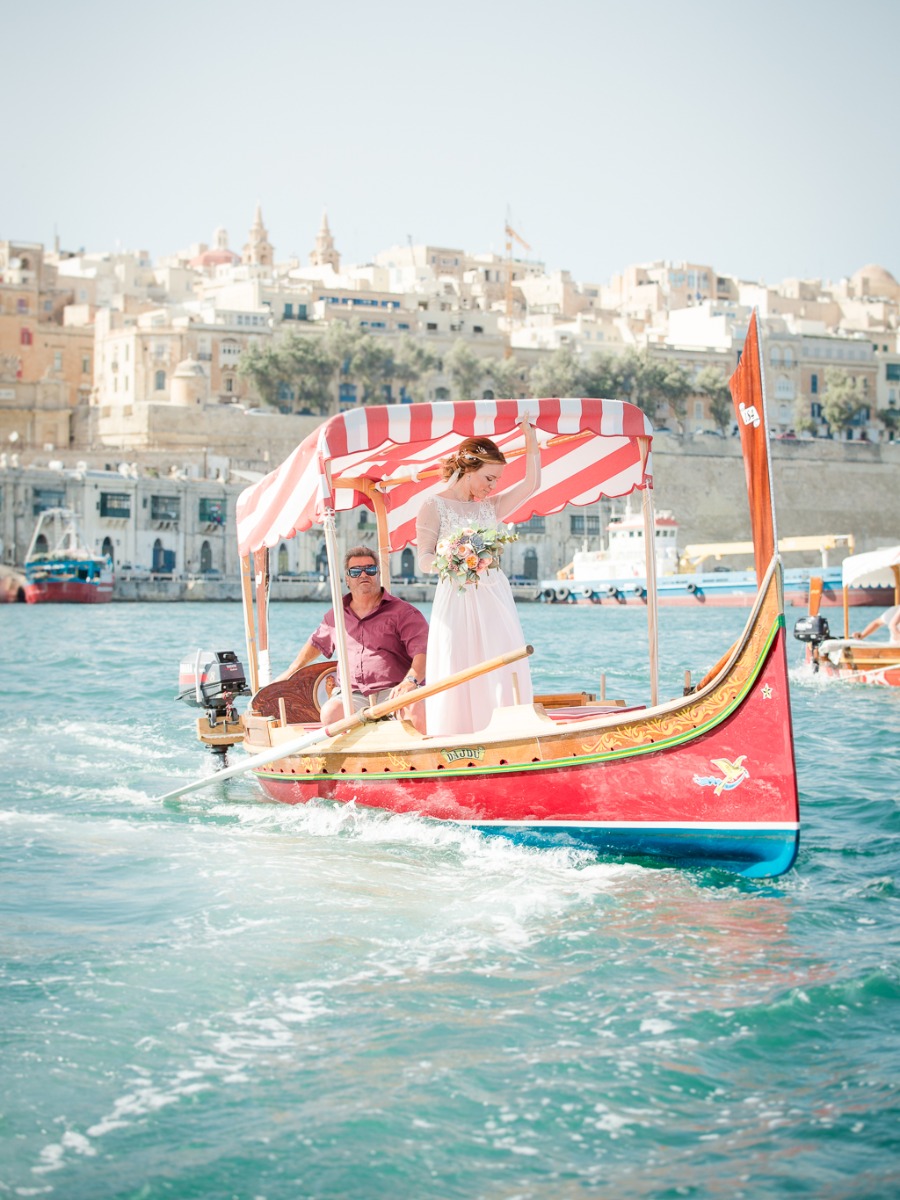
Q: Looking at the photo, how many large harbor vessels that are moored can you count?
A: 2